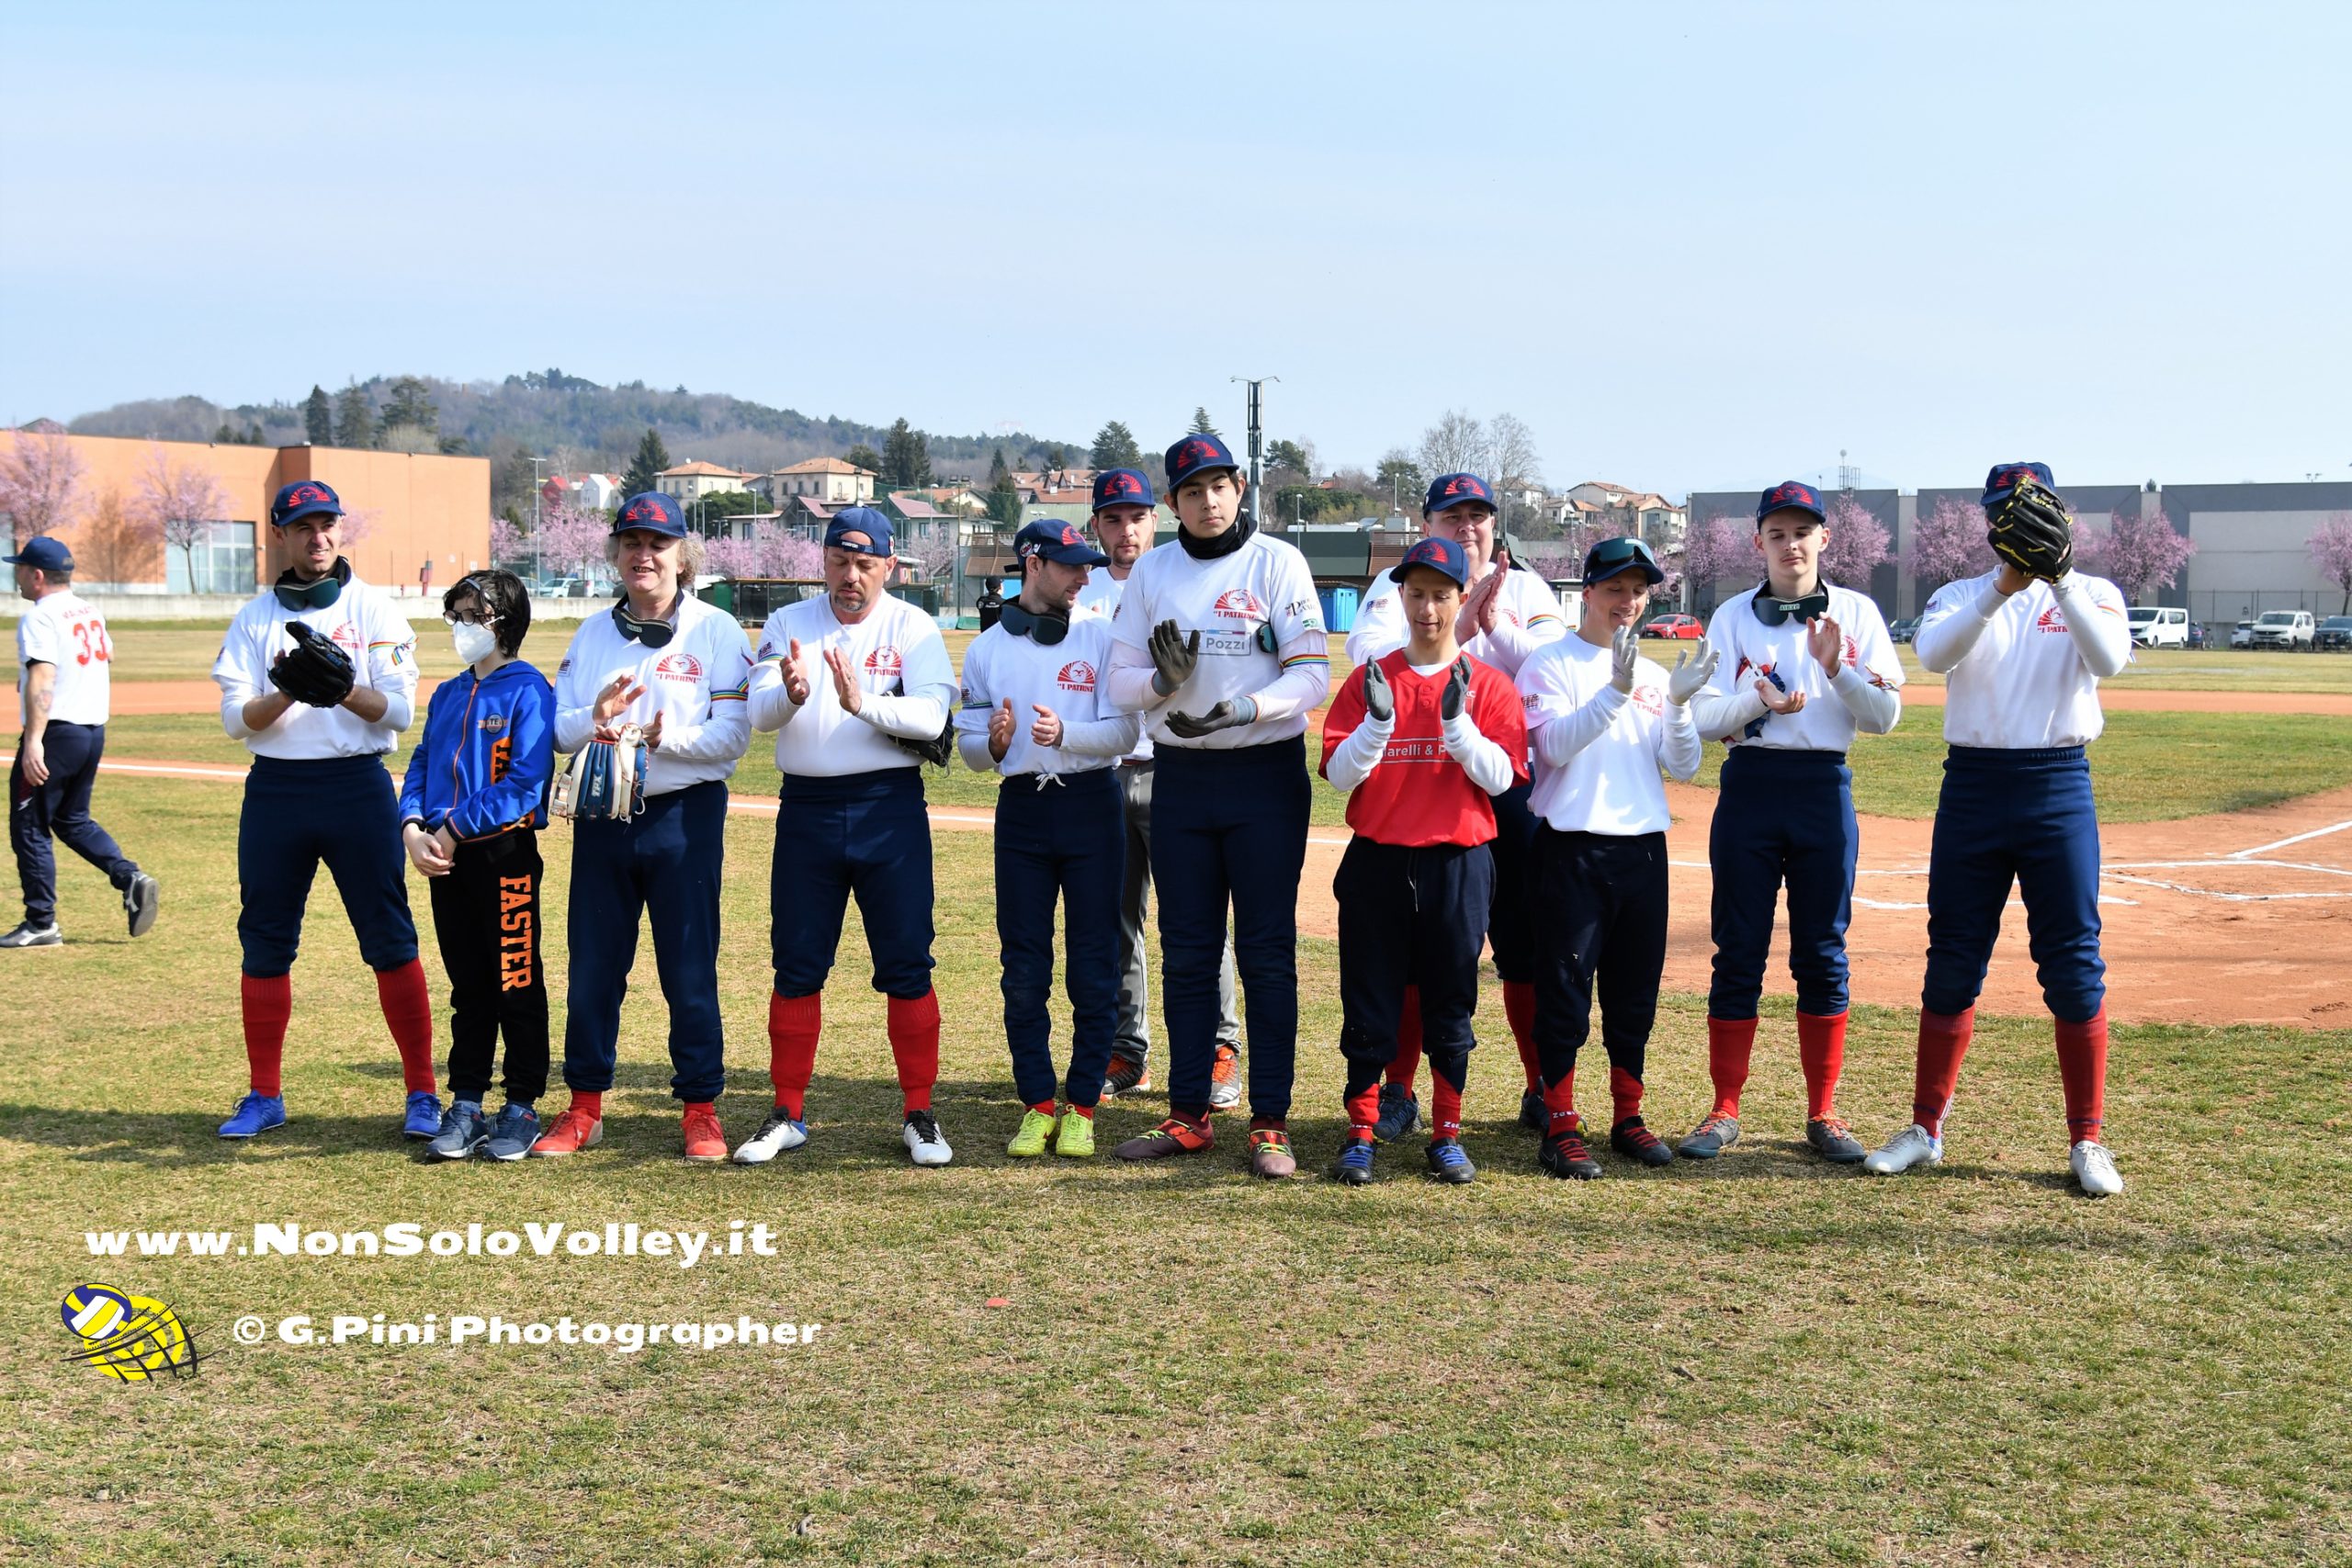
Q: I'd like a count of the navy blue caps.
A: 12